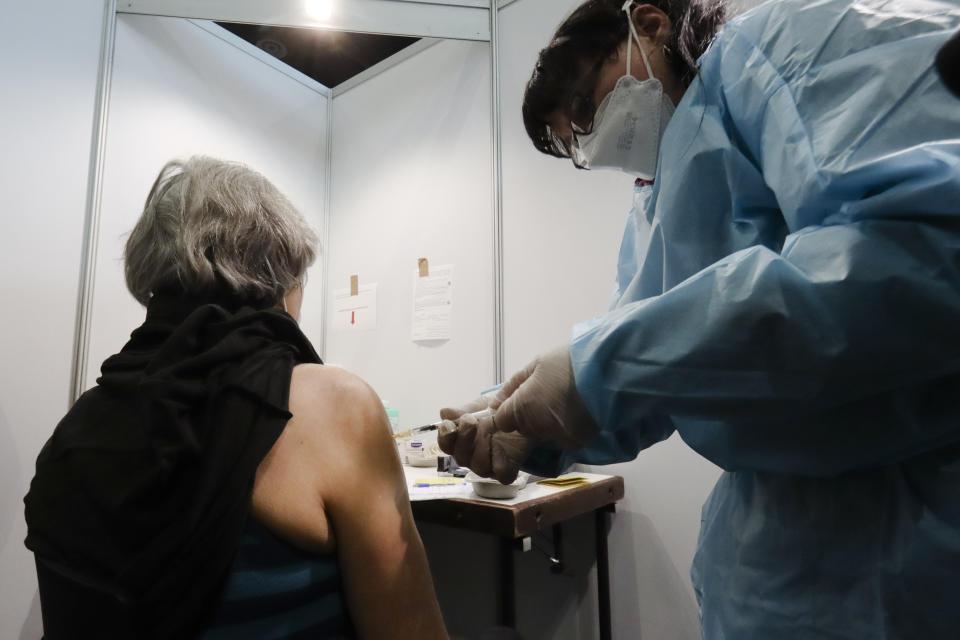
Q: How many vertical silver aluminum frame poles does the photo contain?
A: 3